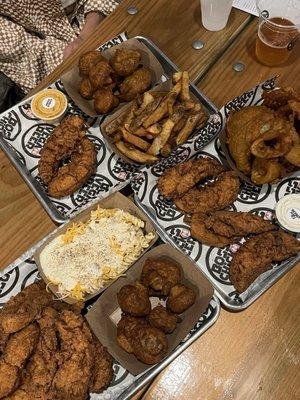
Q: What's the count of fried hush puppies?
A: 12